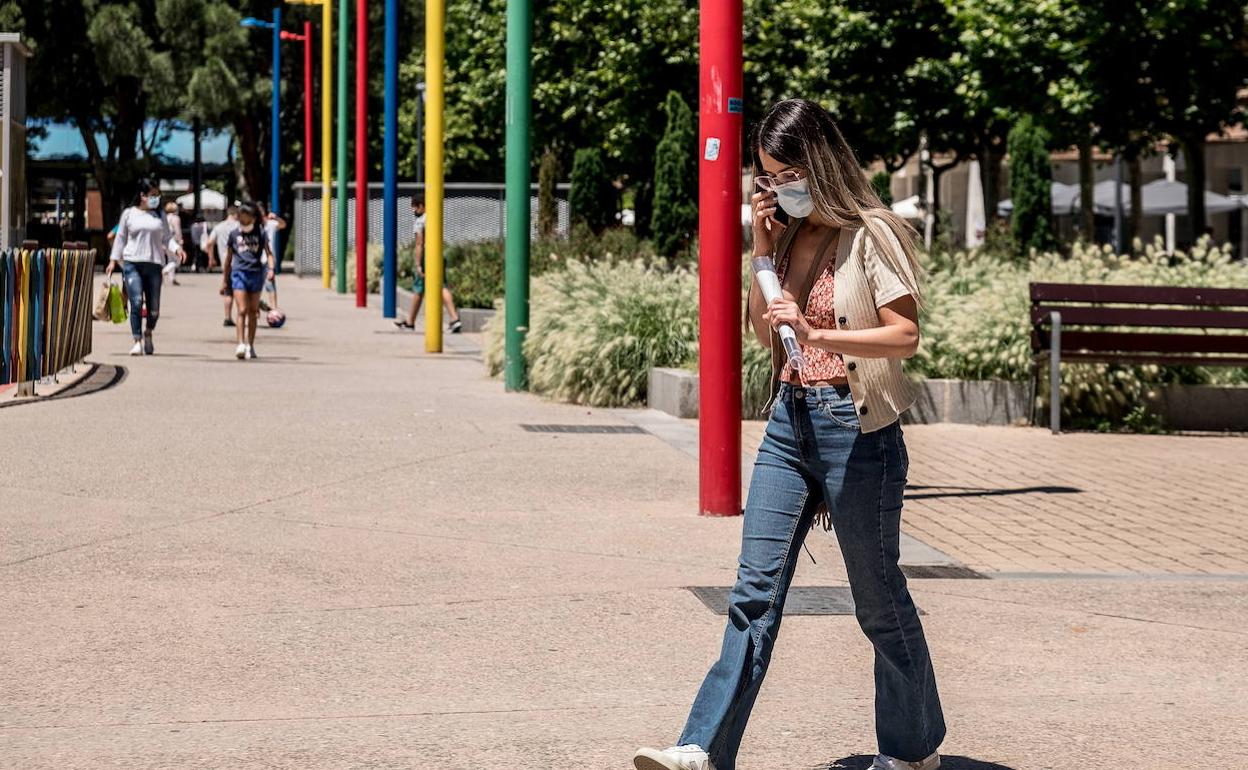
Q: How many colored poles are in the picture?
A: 9